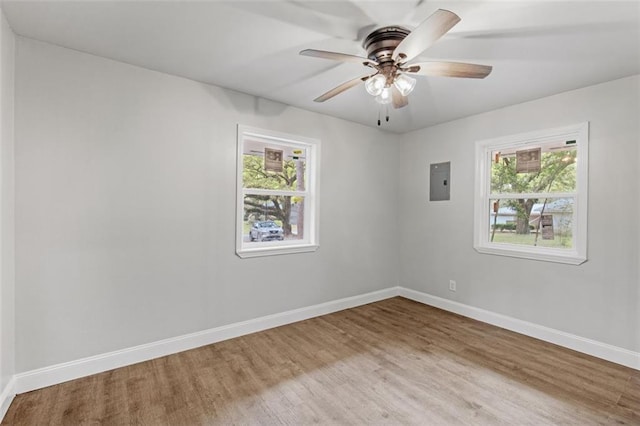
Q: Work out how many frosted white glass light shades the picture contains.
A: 3